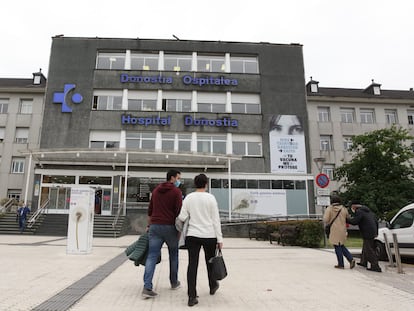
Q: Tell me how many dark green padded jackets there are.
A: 1